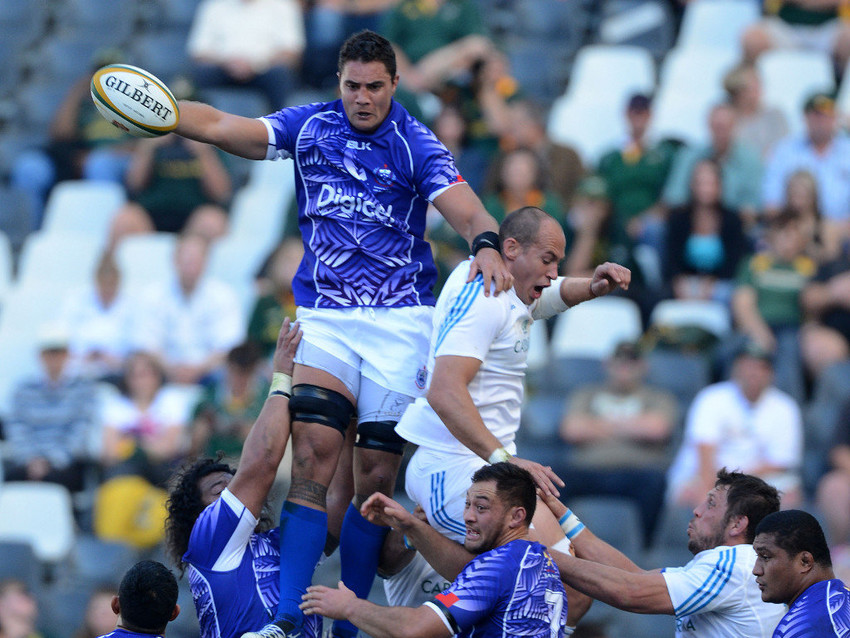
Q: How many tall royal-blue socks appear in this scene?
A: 2